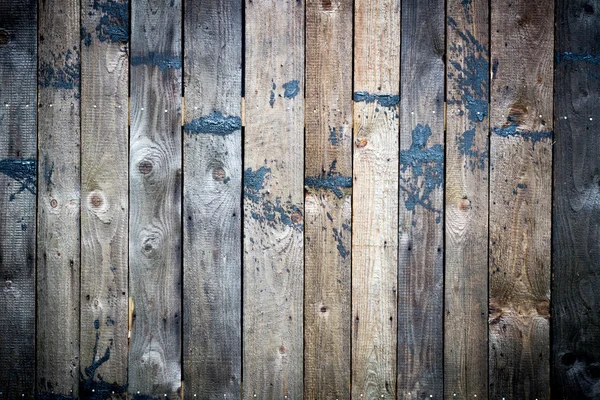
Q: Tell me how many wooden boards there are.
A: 12